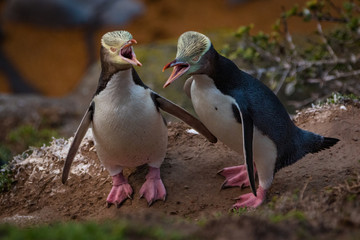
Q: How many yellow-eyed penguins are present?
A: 2